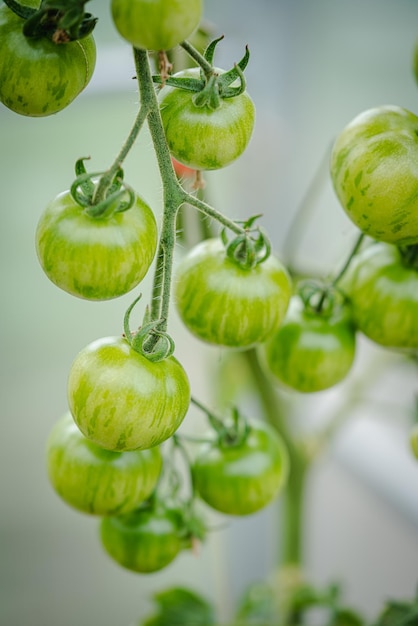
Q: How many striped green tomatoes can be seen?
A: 12